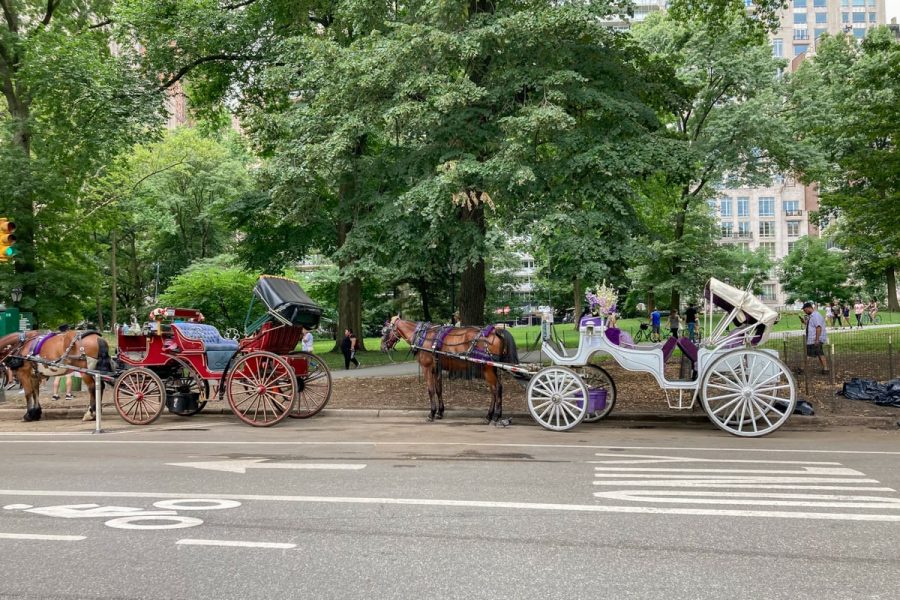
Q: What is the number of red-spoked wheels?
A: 4